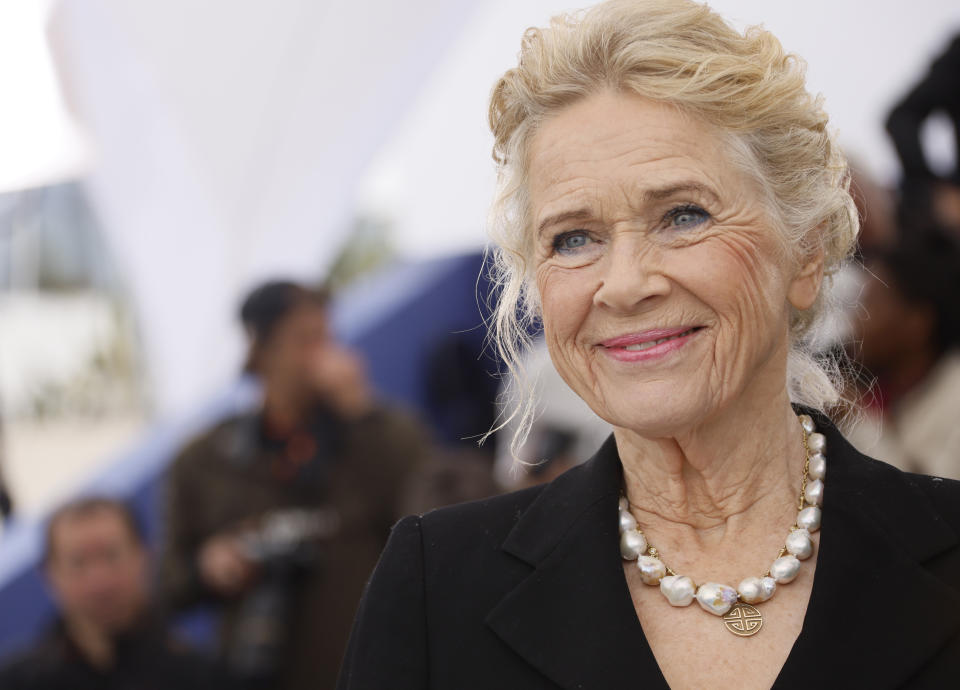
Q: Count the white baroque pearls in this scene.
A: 14